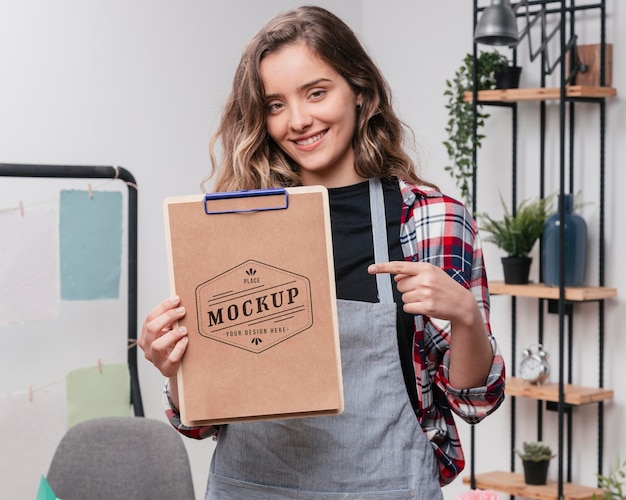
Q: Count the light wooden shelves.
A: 4